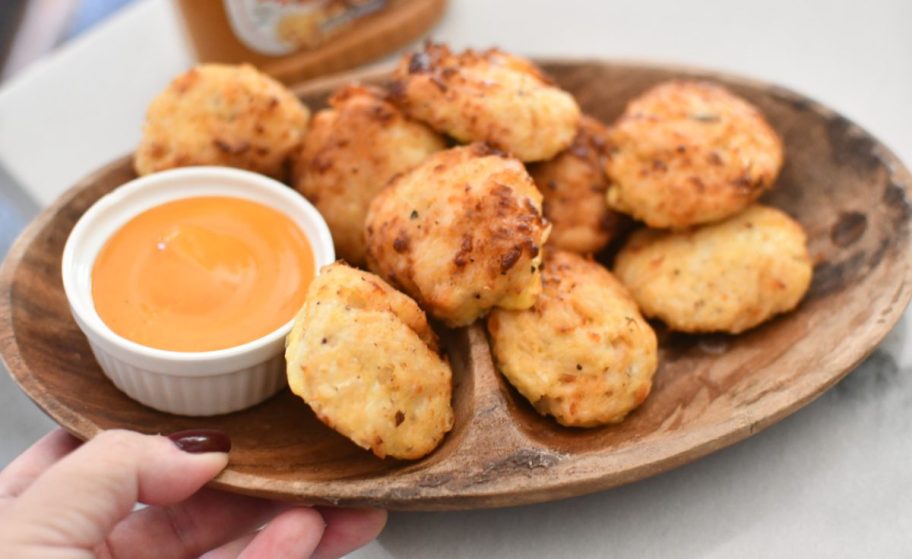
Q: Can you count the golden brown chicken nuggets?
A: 9